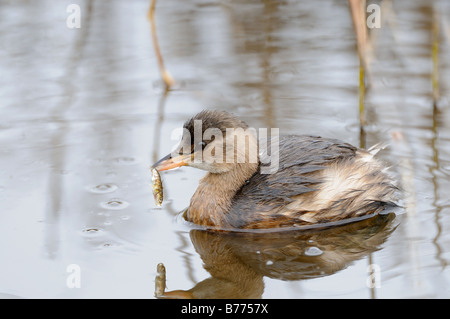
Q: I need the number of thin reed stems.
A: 3